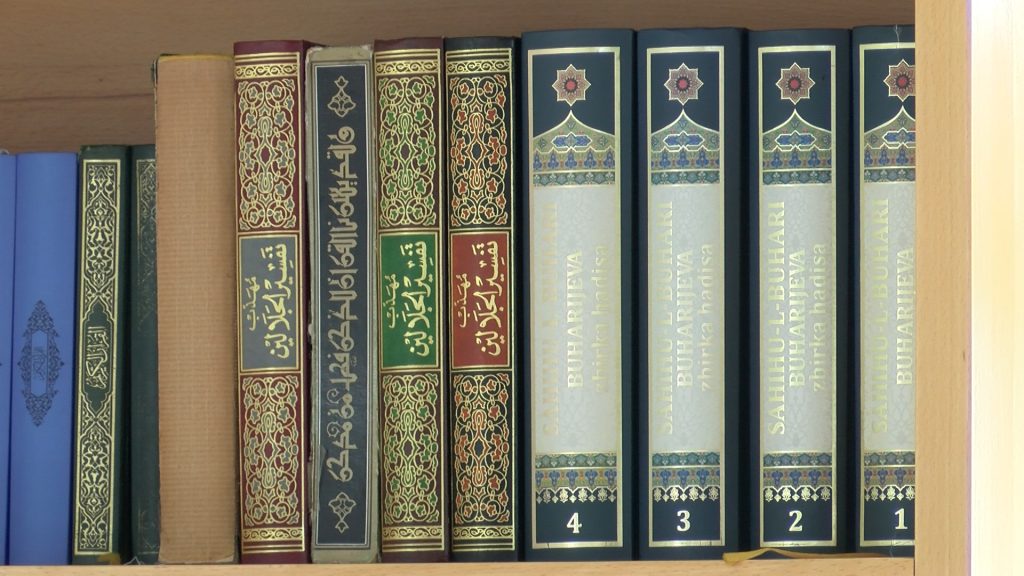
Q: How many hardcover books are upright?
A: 13